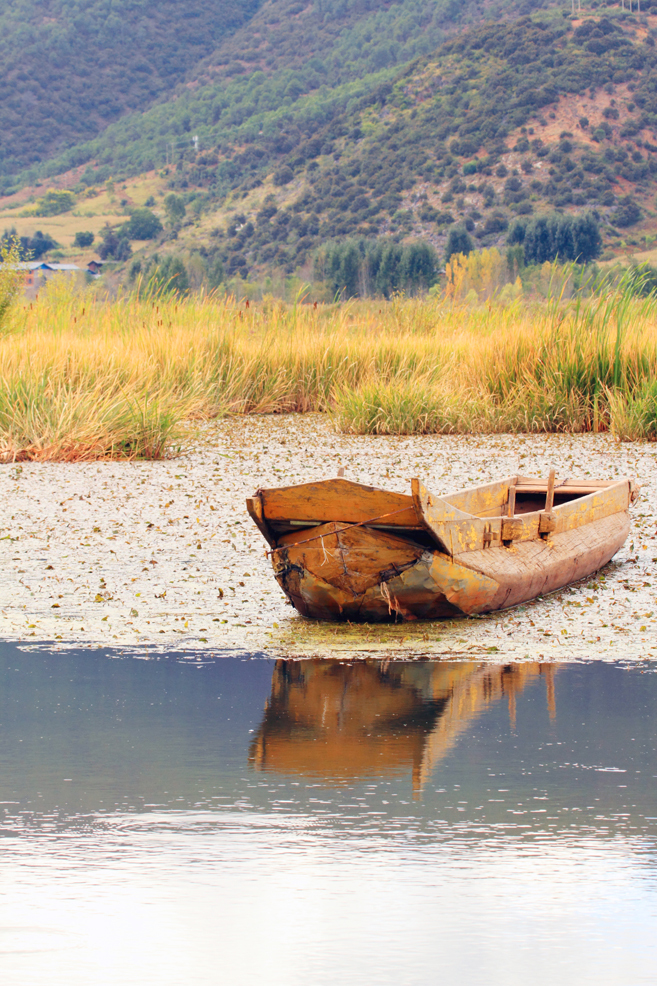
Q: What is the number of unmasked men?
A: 0